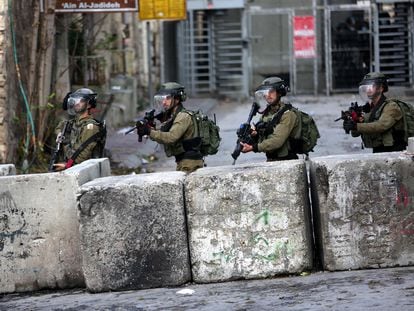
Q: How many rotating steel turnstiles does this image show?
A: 2